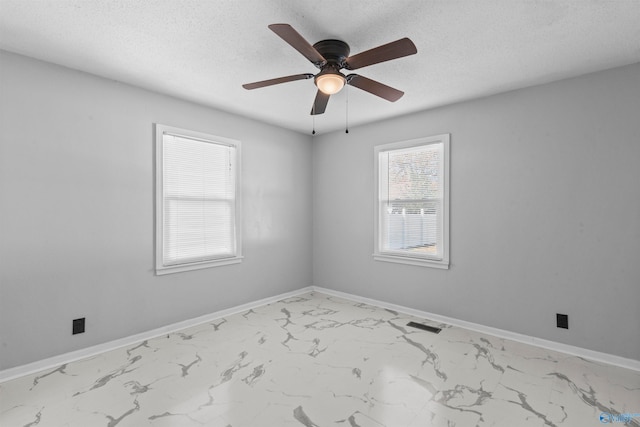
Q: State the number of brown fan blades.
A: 5